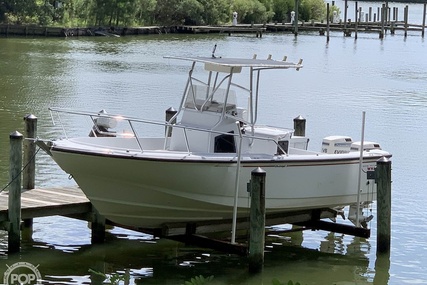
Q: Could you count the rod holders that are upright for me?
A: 4